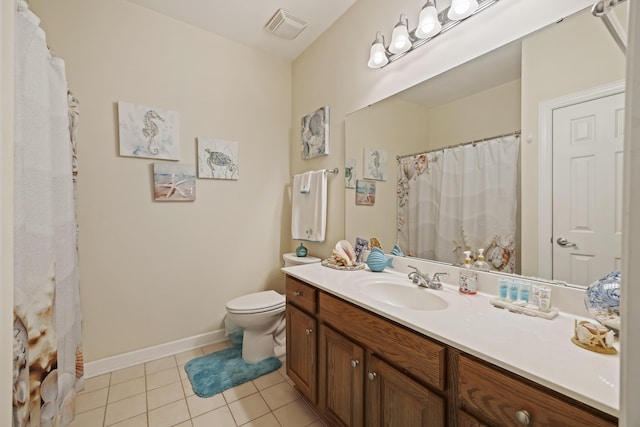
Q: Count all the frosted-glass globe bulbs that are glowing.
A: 4